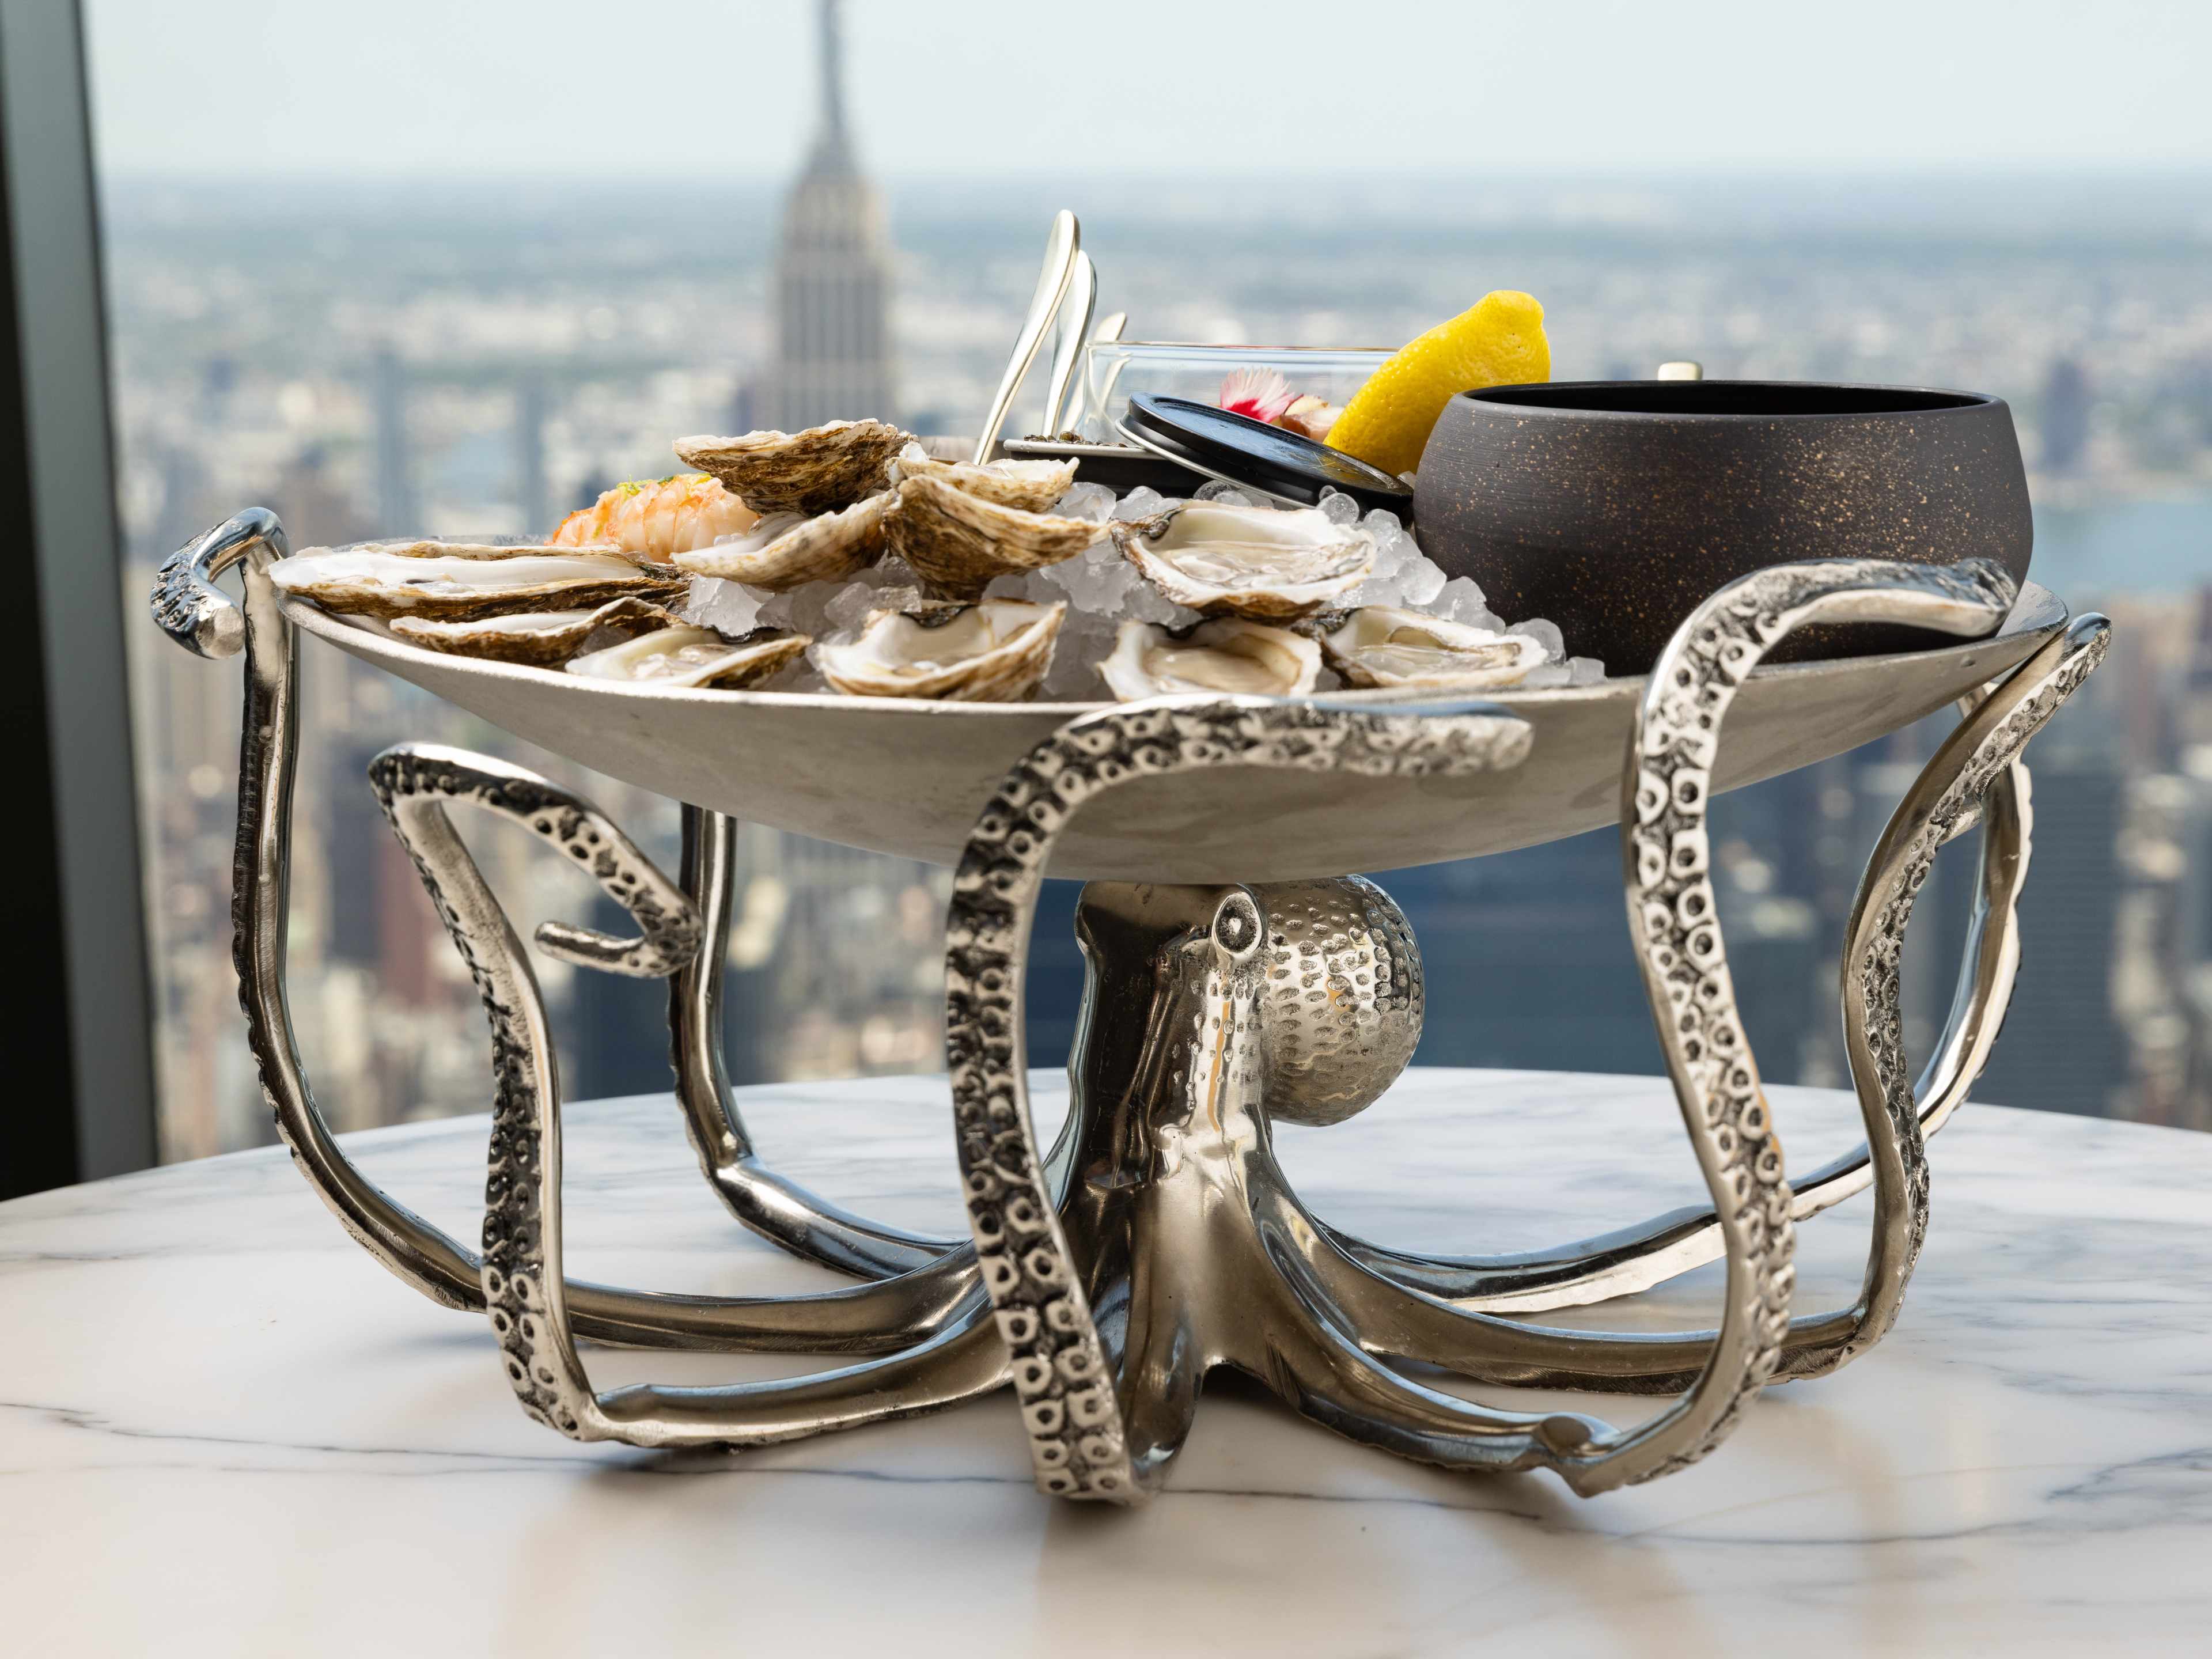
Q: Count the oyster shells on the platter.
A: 11